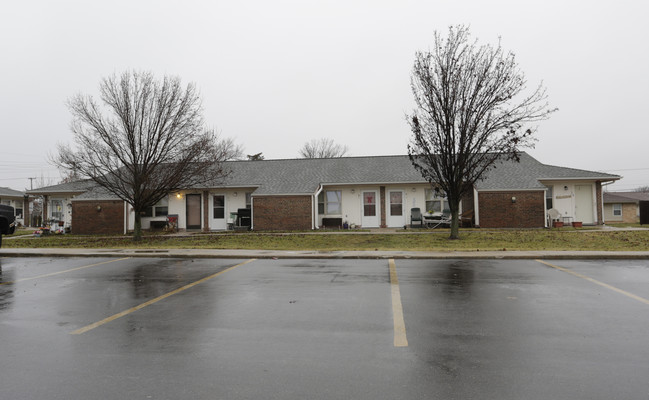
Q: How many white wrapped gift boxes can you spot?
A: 0